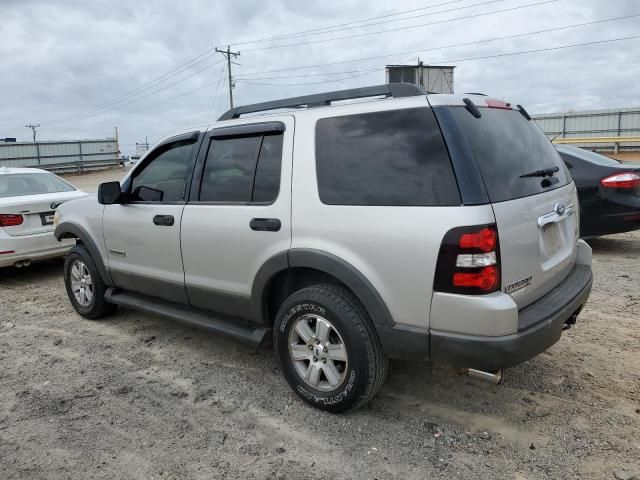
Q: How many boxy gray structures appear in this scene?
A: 1